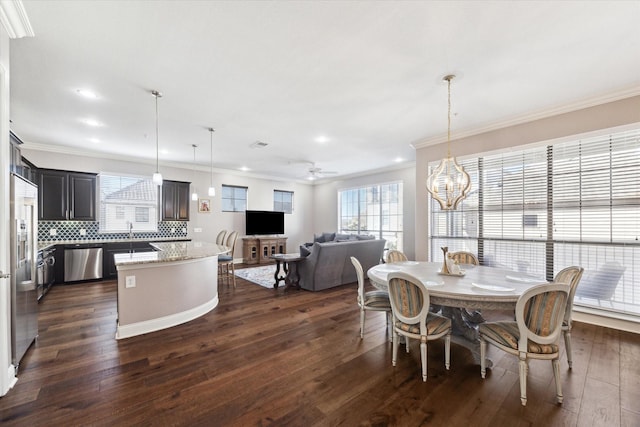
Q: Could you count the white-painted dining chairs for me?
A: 6